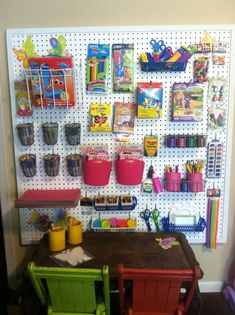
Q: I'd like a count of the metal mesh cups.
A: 6